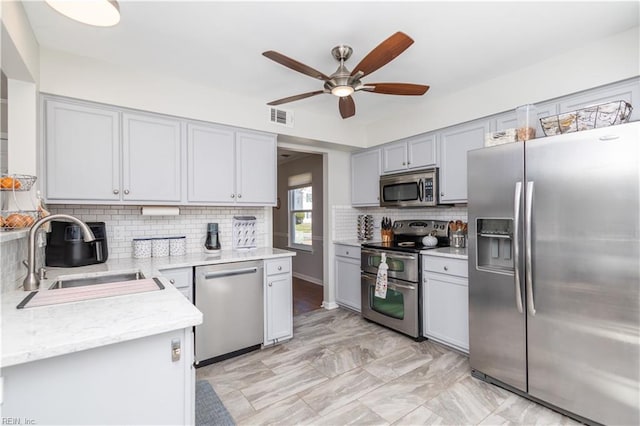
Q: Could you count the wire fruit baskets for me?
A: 2